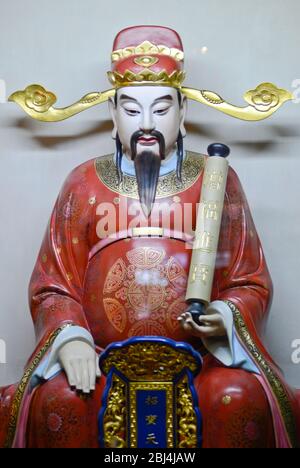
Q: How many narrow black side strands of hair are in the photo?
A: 2